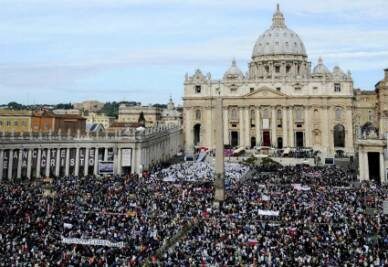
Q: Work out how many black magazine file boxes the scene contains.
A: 0